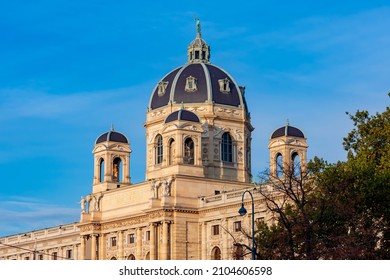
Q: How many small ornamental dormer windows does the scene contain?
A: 3